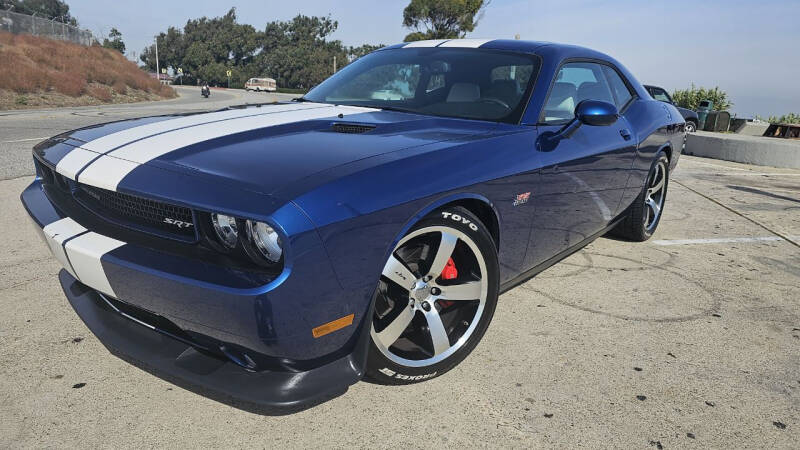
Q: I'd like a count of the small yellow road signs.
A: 3